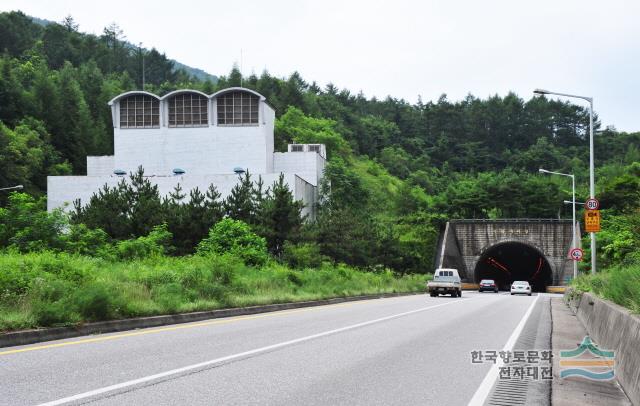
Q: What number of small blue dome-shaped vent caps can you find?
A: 3